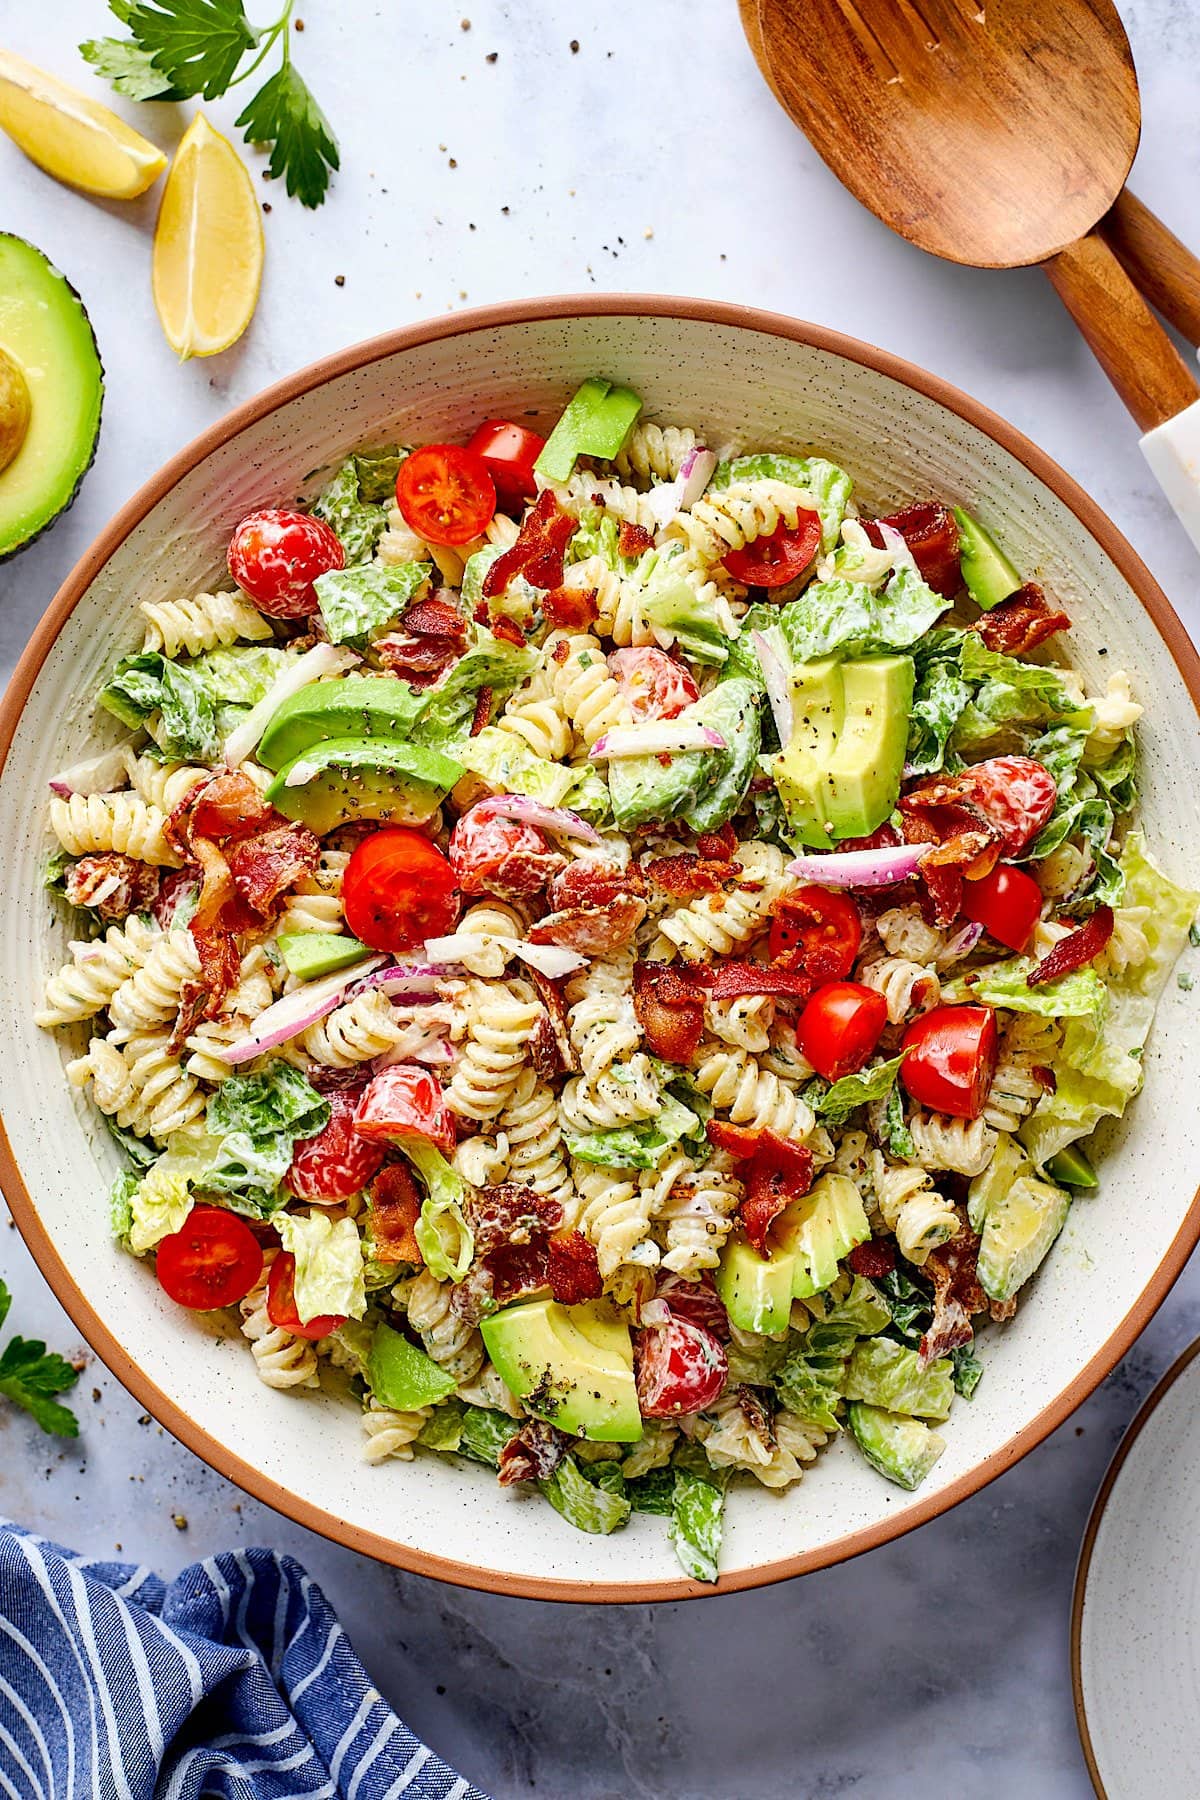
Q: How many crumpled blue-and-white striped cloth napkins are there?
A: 1